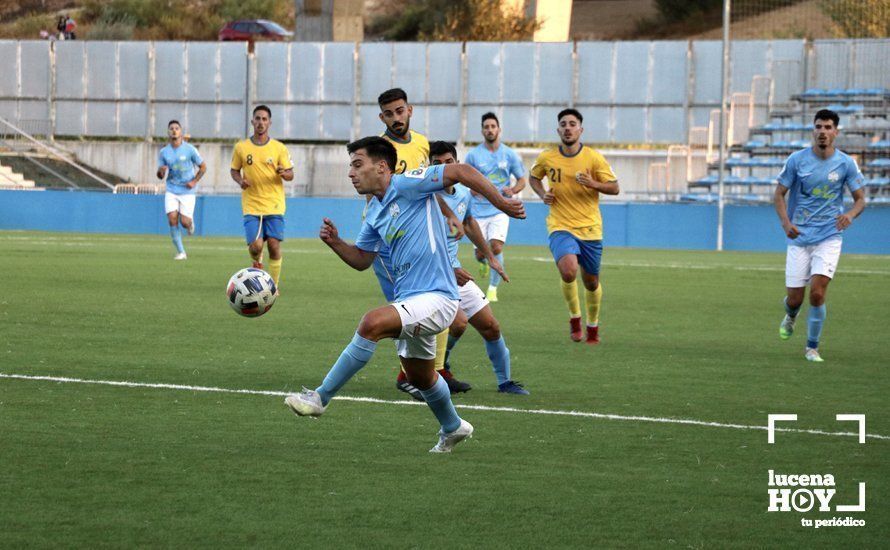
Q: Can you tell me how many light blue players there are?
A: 5